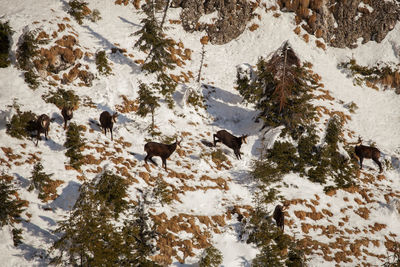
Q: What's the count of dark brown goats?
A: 7